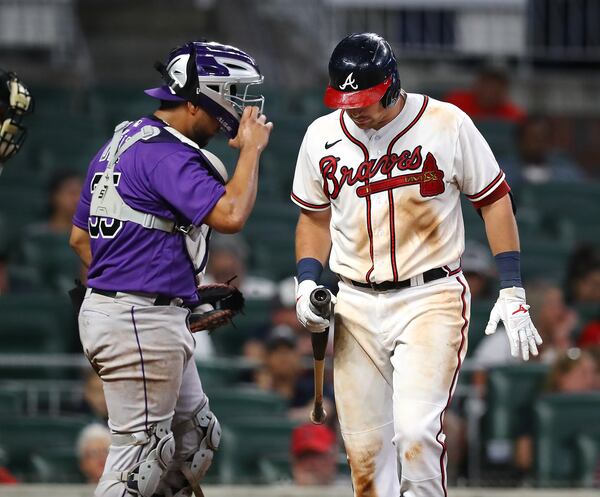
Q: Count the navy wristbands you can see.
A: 2